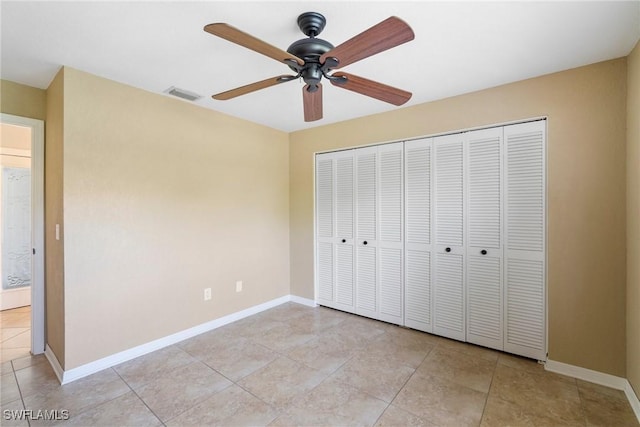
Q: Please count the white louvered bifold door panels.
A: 8